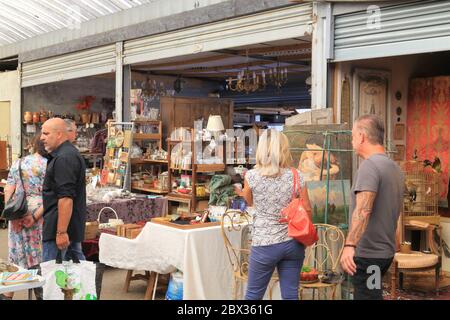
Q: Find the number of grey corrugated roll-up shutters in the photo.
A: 3